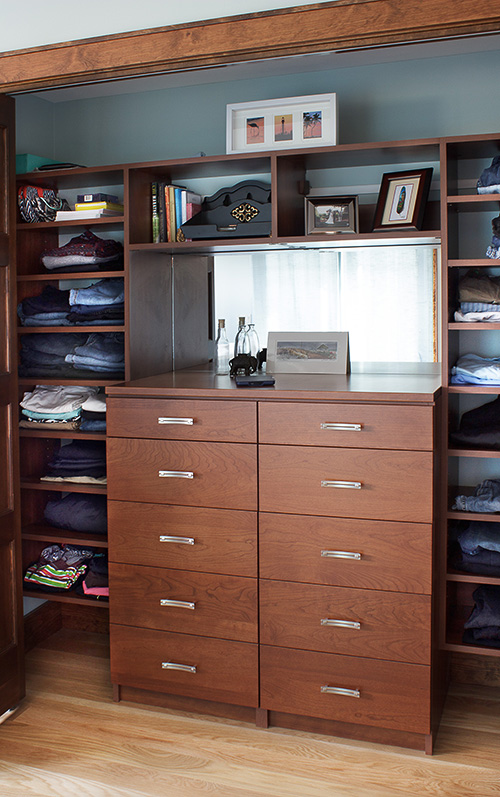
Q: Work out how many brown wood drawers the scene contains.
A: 10